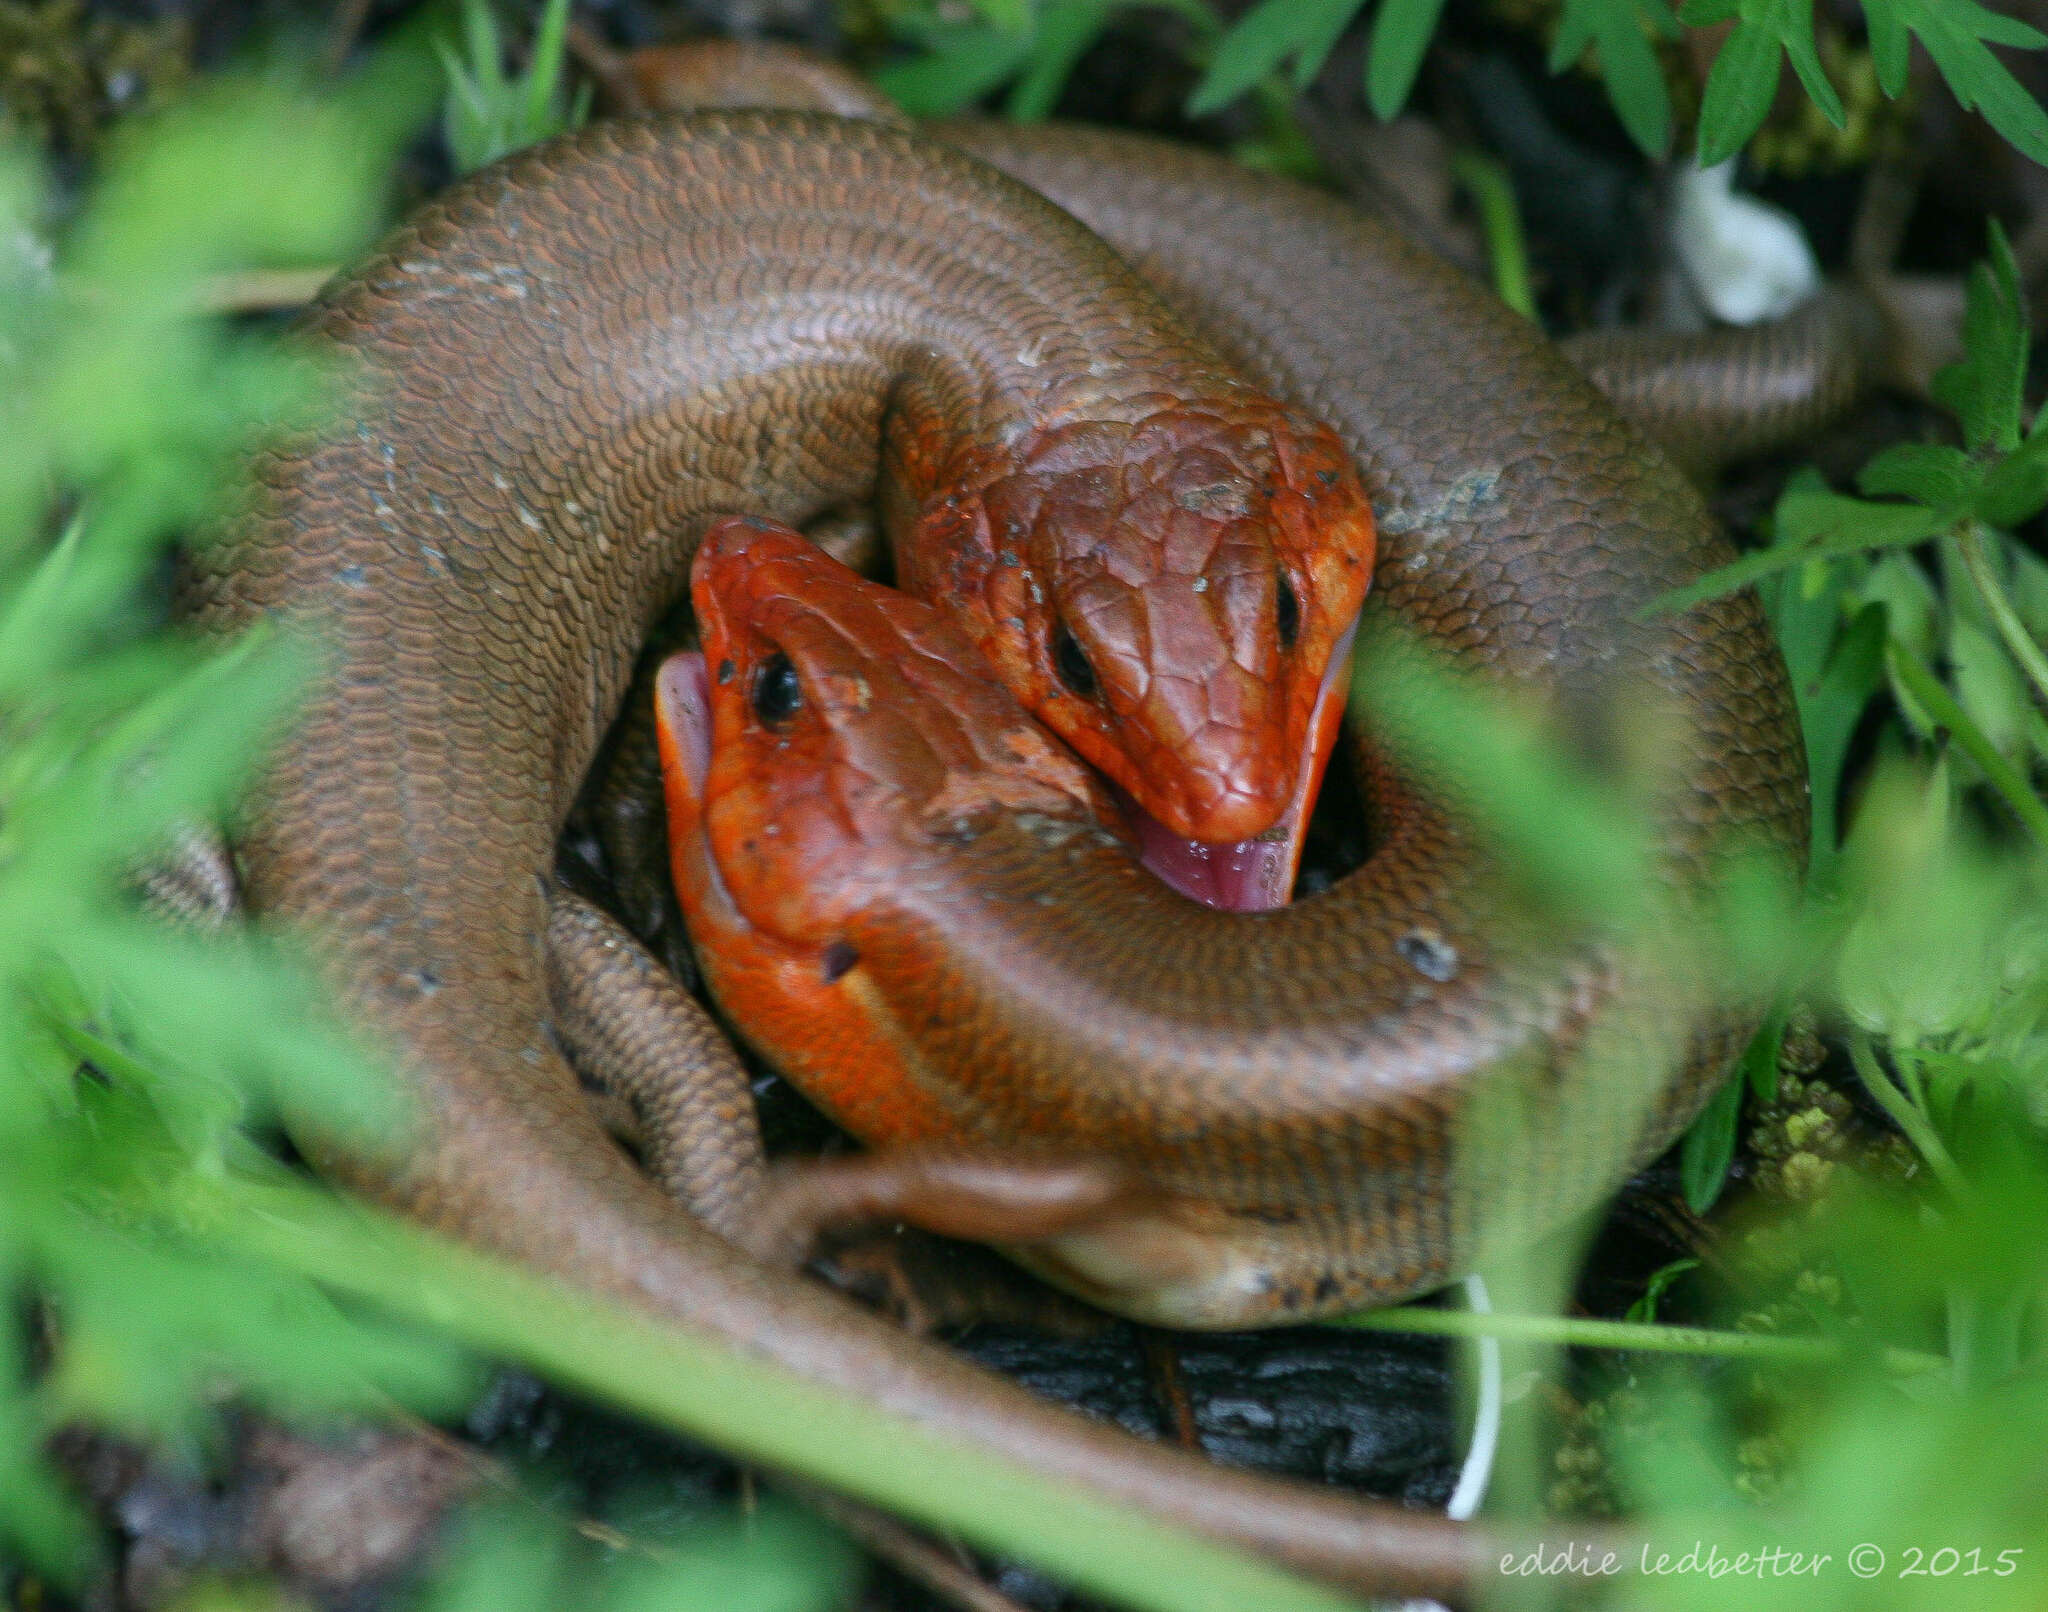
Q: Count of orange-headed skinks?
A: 2